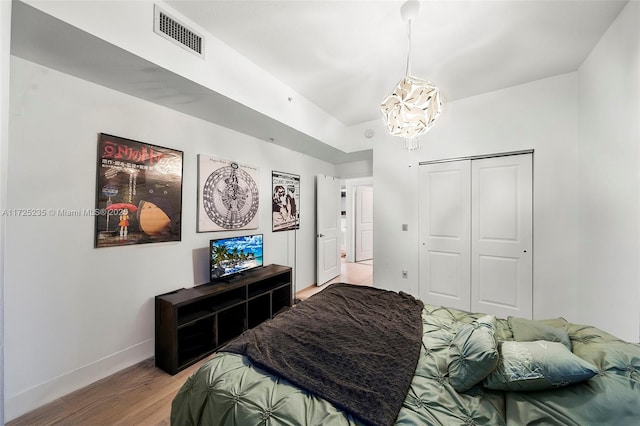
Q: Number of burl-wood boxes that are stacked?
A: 0